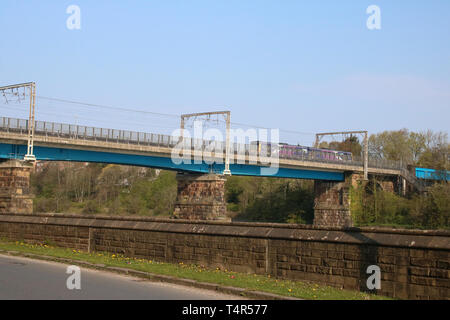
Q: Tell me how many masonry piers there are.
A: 3